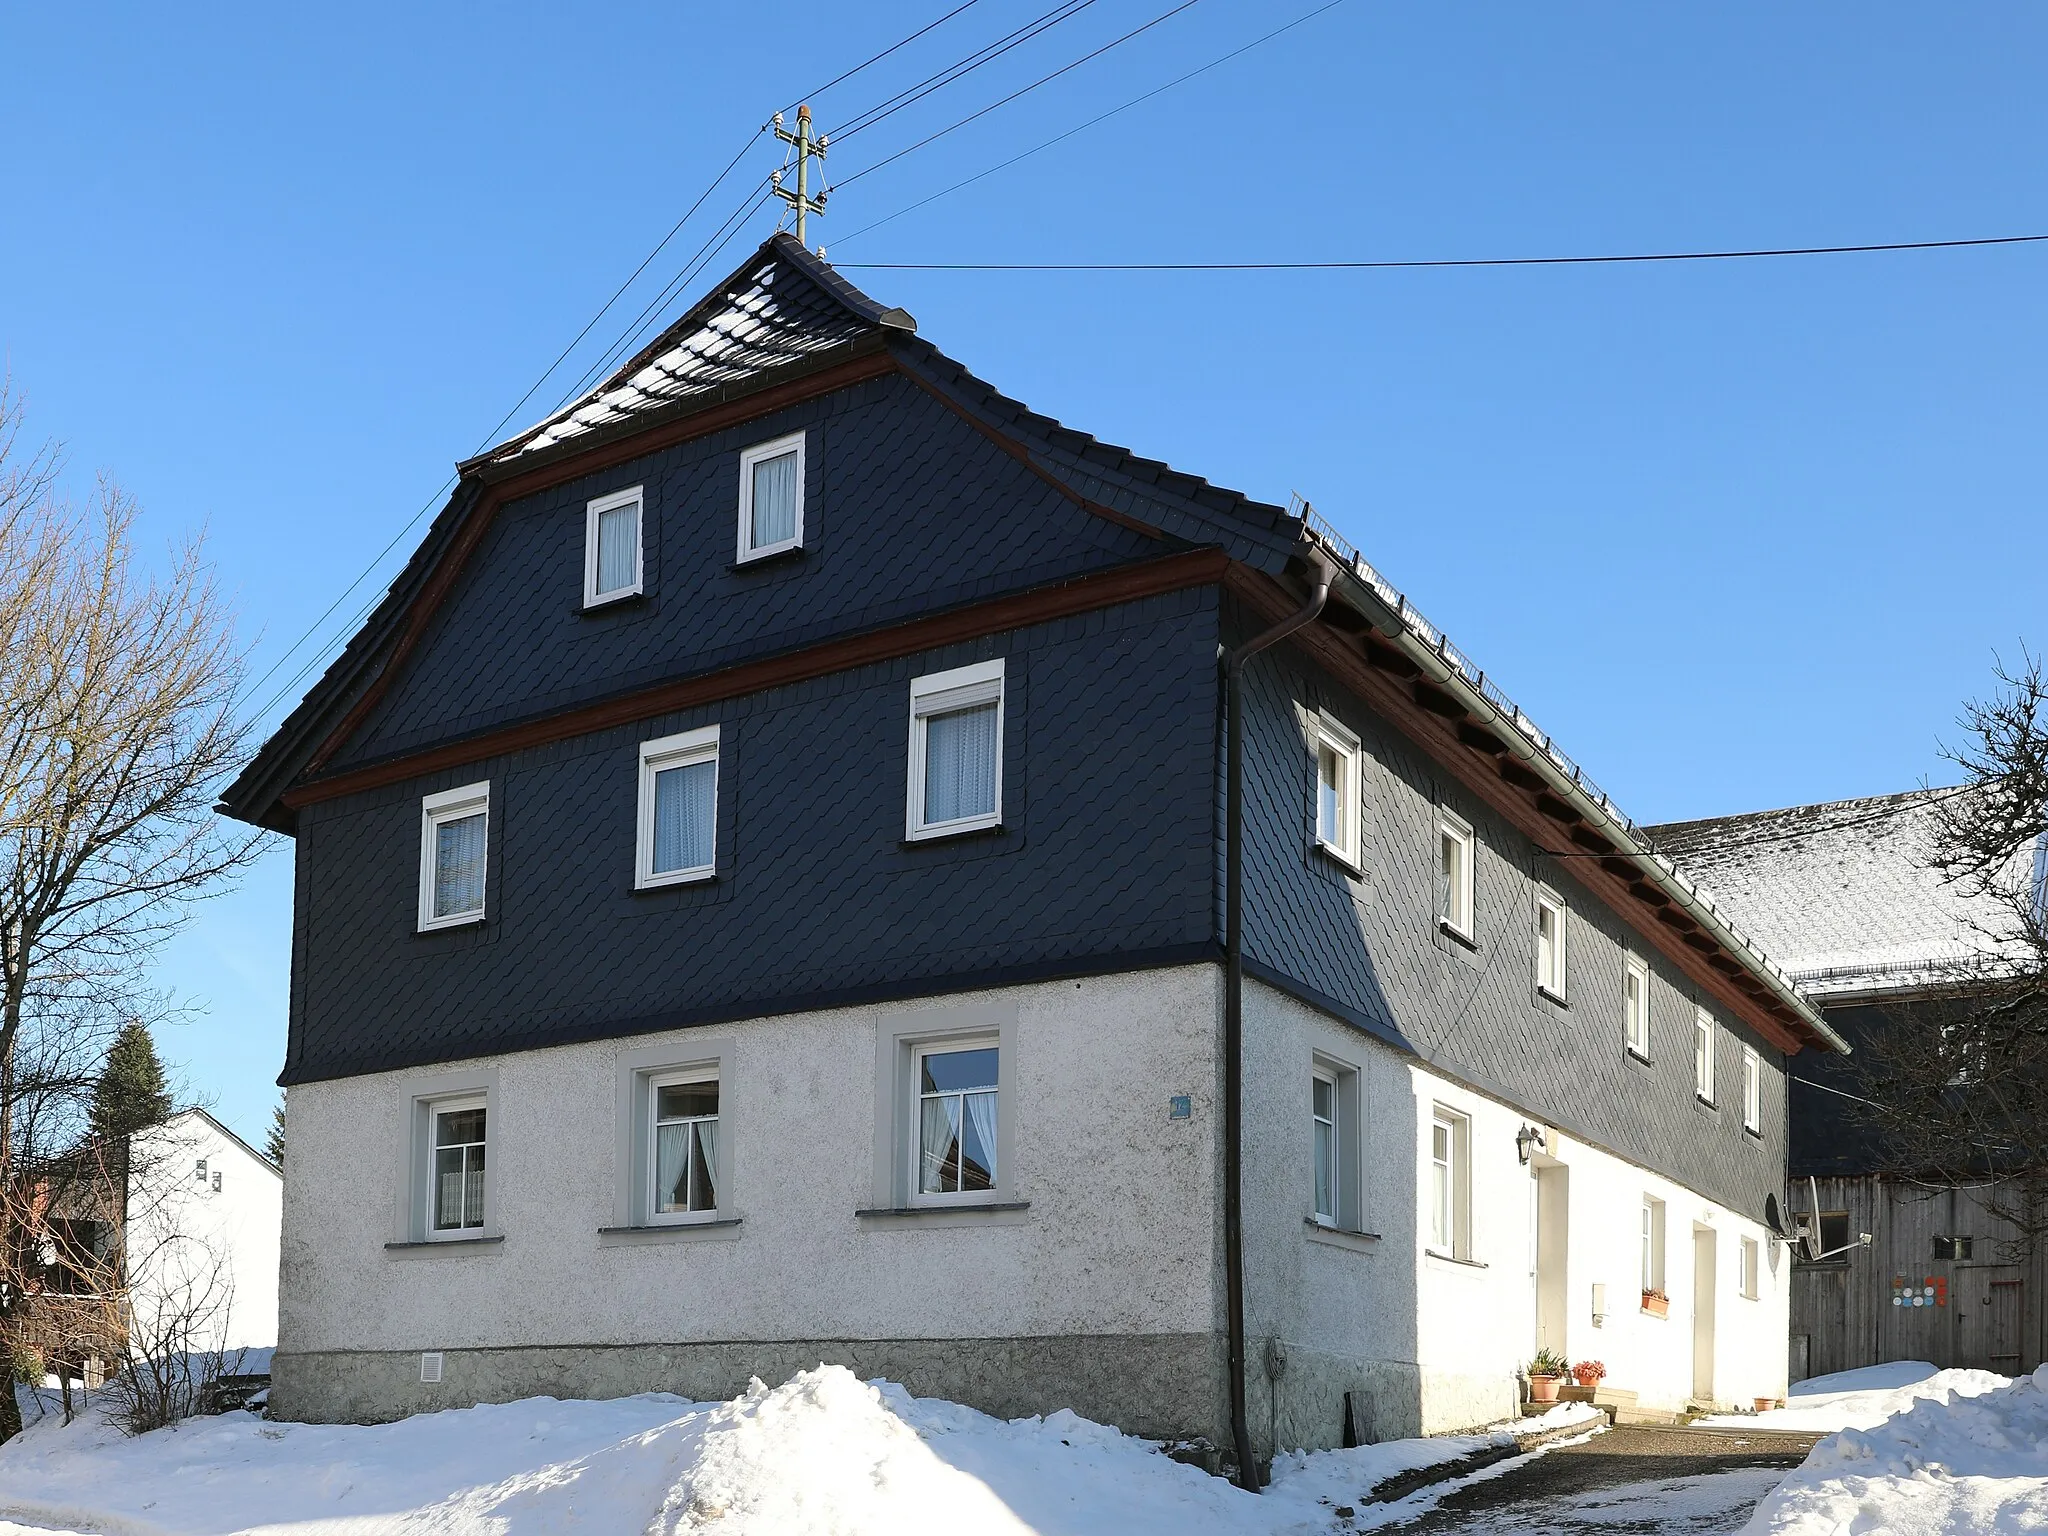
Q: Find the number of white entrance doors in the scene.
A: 2